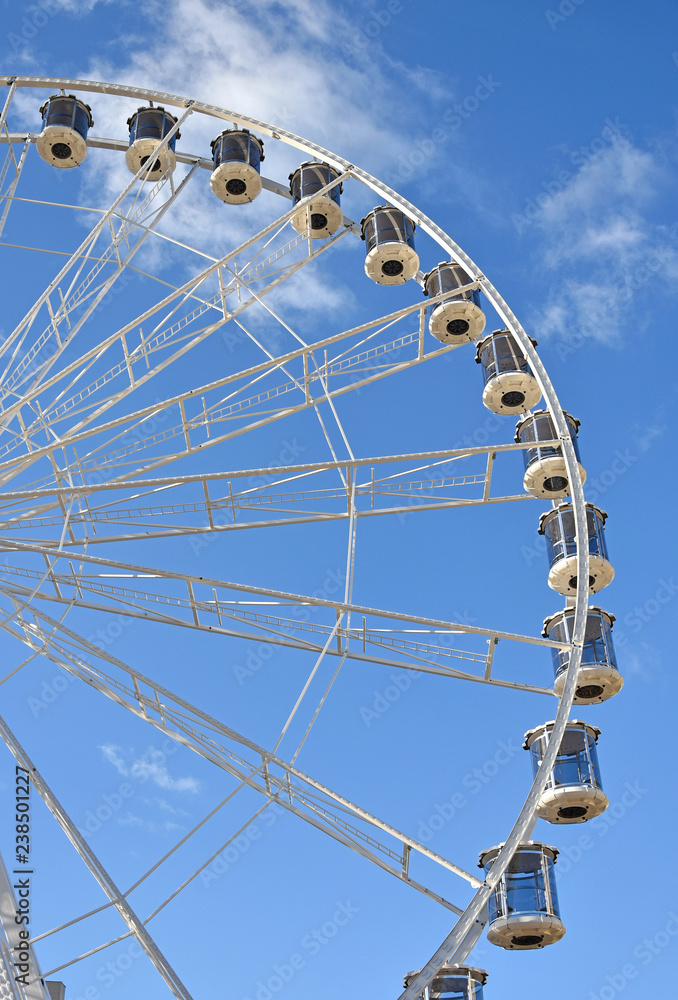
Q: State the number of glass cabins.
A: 13